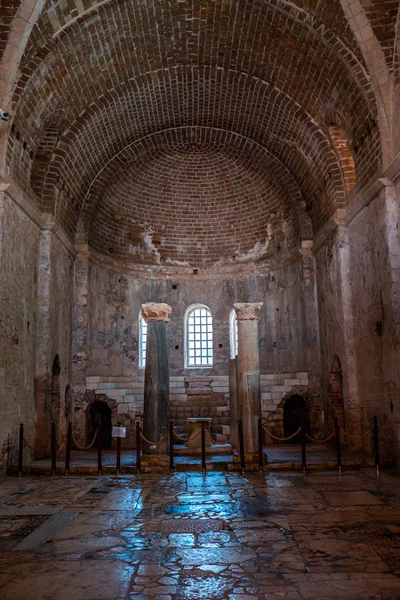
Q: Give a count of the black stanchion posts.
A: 13